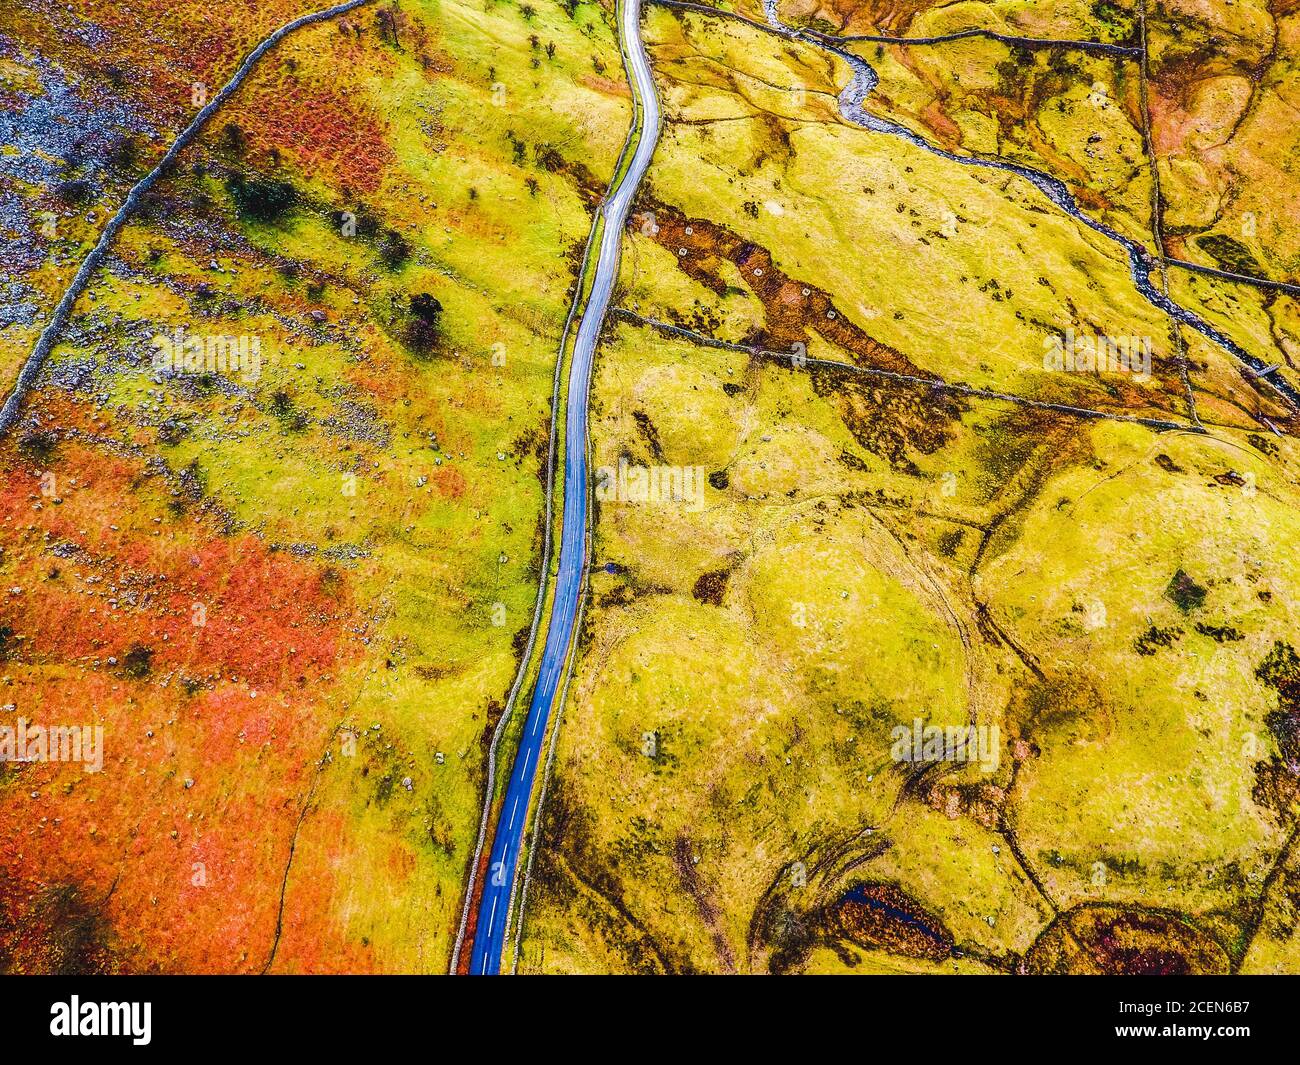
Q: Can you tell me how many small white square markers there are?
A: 6